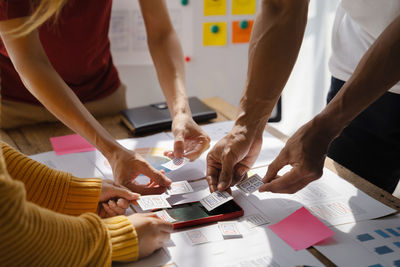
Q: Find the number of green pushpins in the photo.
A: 3